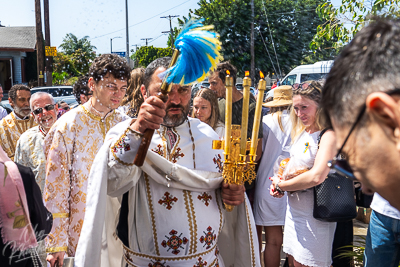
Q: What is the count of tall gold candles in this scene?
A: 3